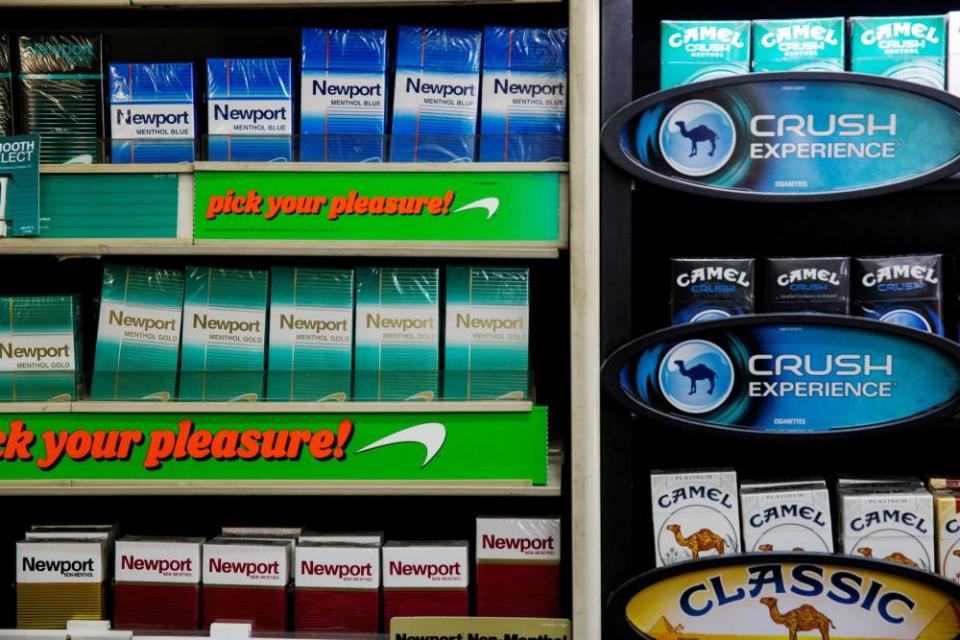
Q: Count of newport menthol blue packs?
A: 5